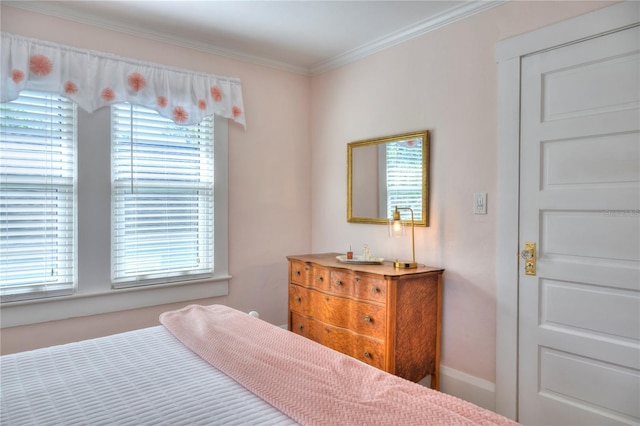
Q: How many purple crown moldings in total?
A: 0